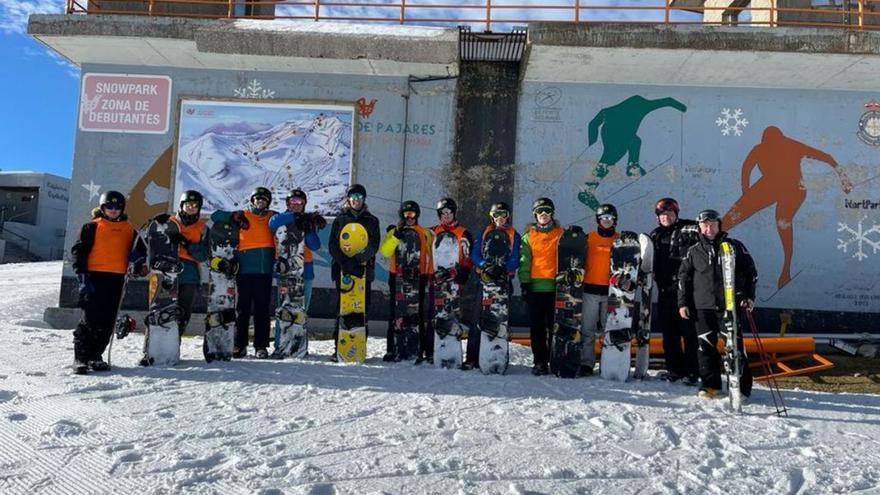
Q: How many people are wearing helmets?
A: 12